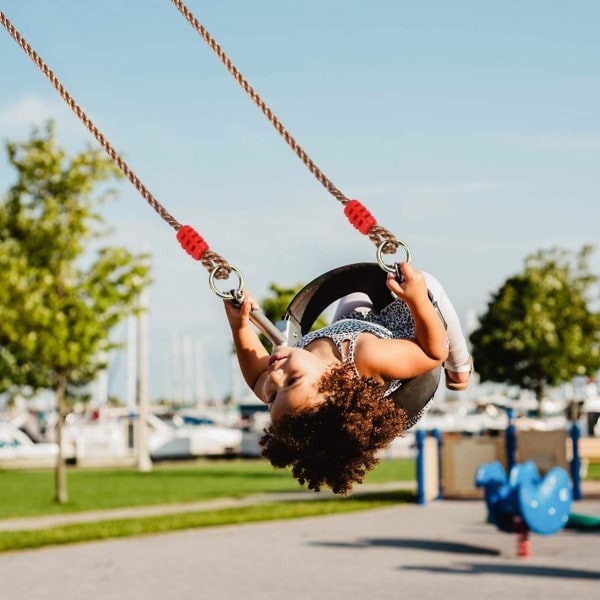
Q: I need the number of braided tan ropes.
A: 2